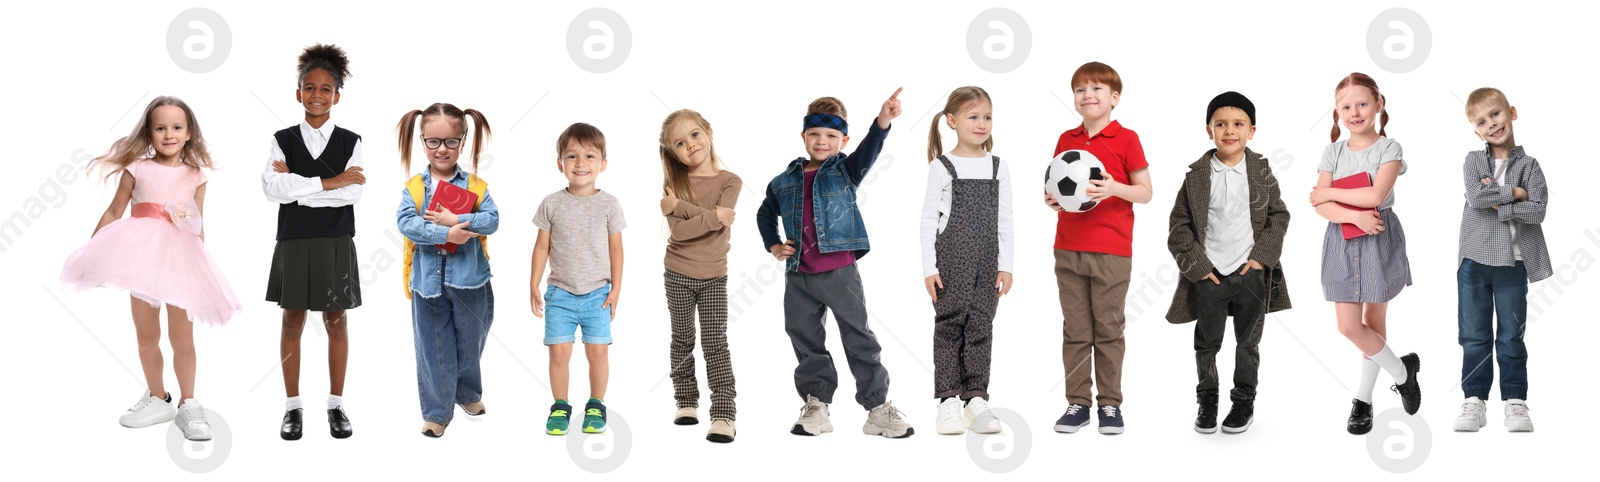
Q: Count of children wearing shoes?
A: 11